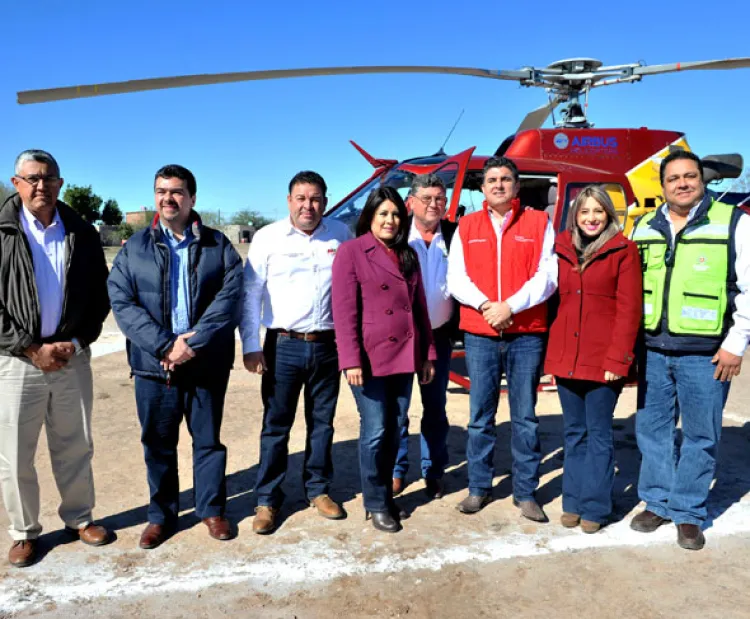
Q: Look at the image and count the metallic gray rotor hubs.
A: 1